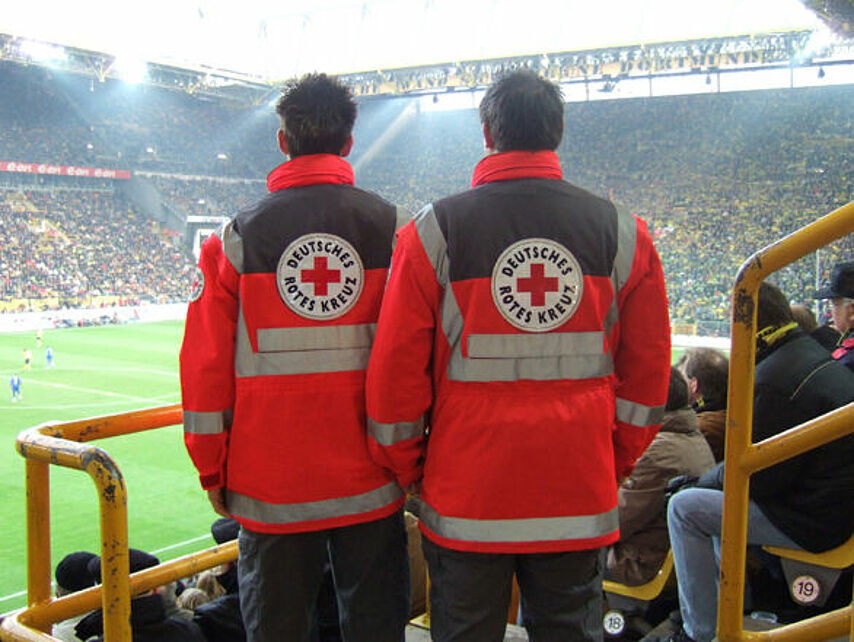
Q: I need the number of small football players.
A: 4